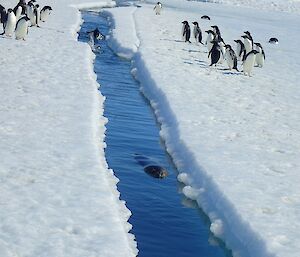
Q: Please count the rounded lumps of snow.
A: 3